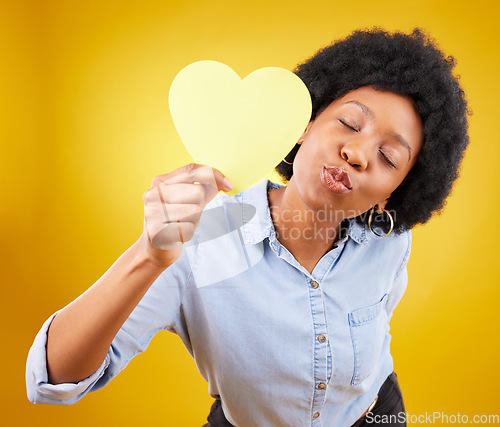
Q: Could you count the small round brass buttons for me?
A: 4